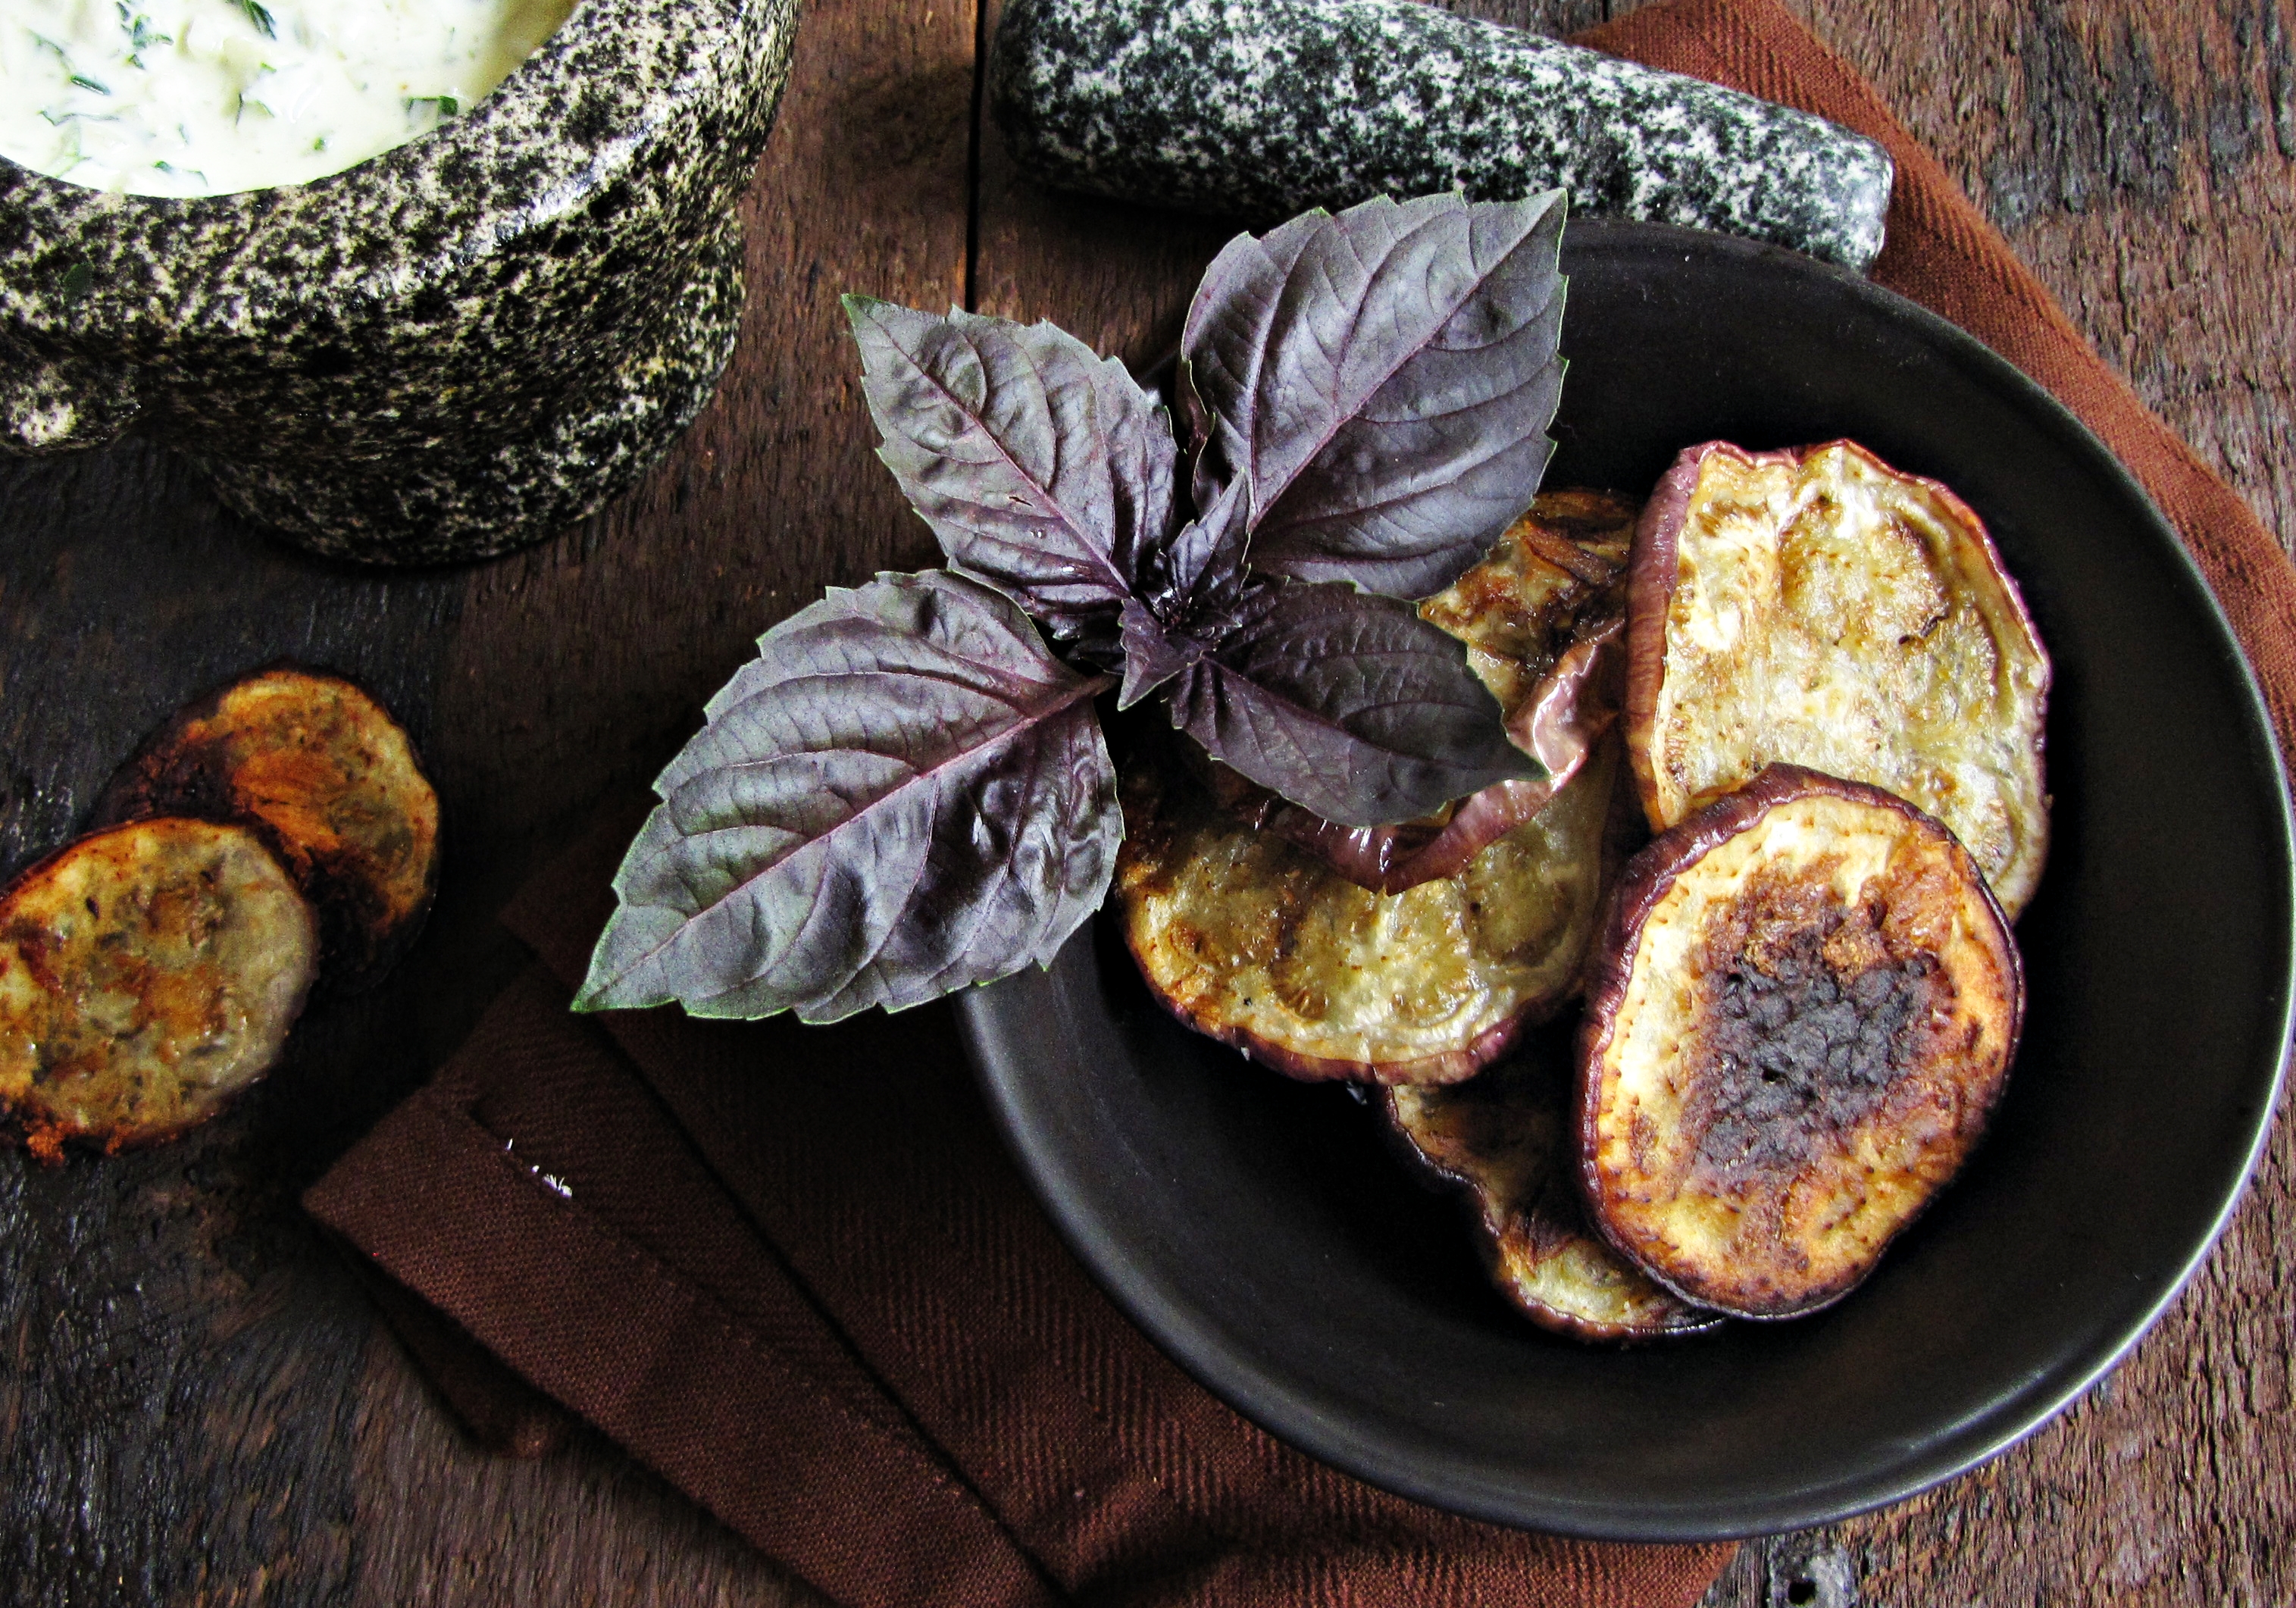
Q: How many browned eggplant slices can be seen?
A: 7